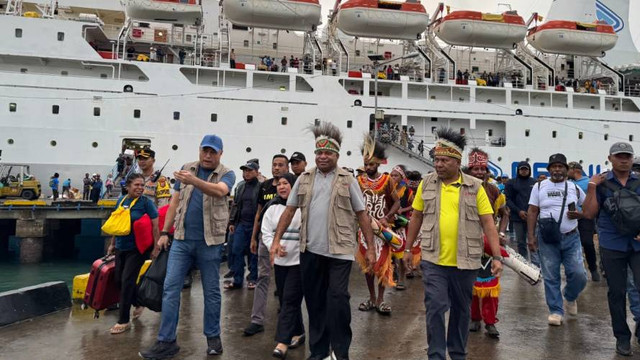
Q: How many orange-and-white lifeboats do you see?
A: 5